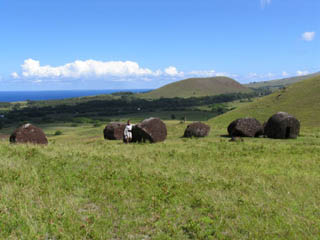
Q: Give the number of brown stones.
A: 6